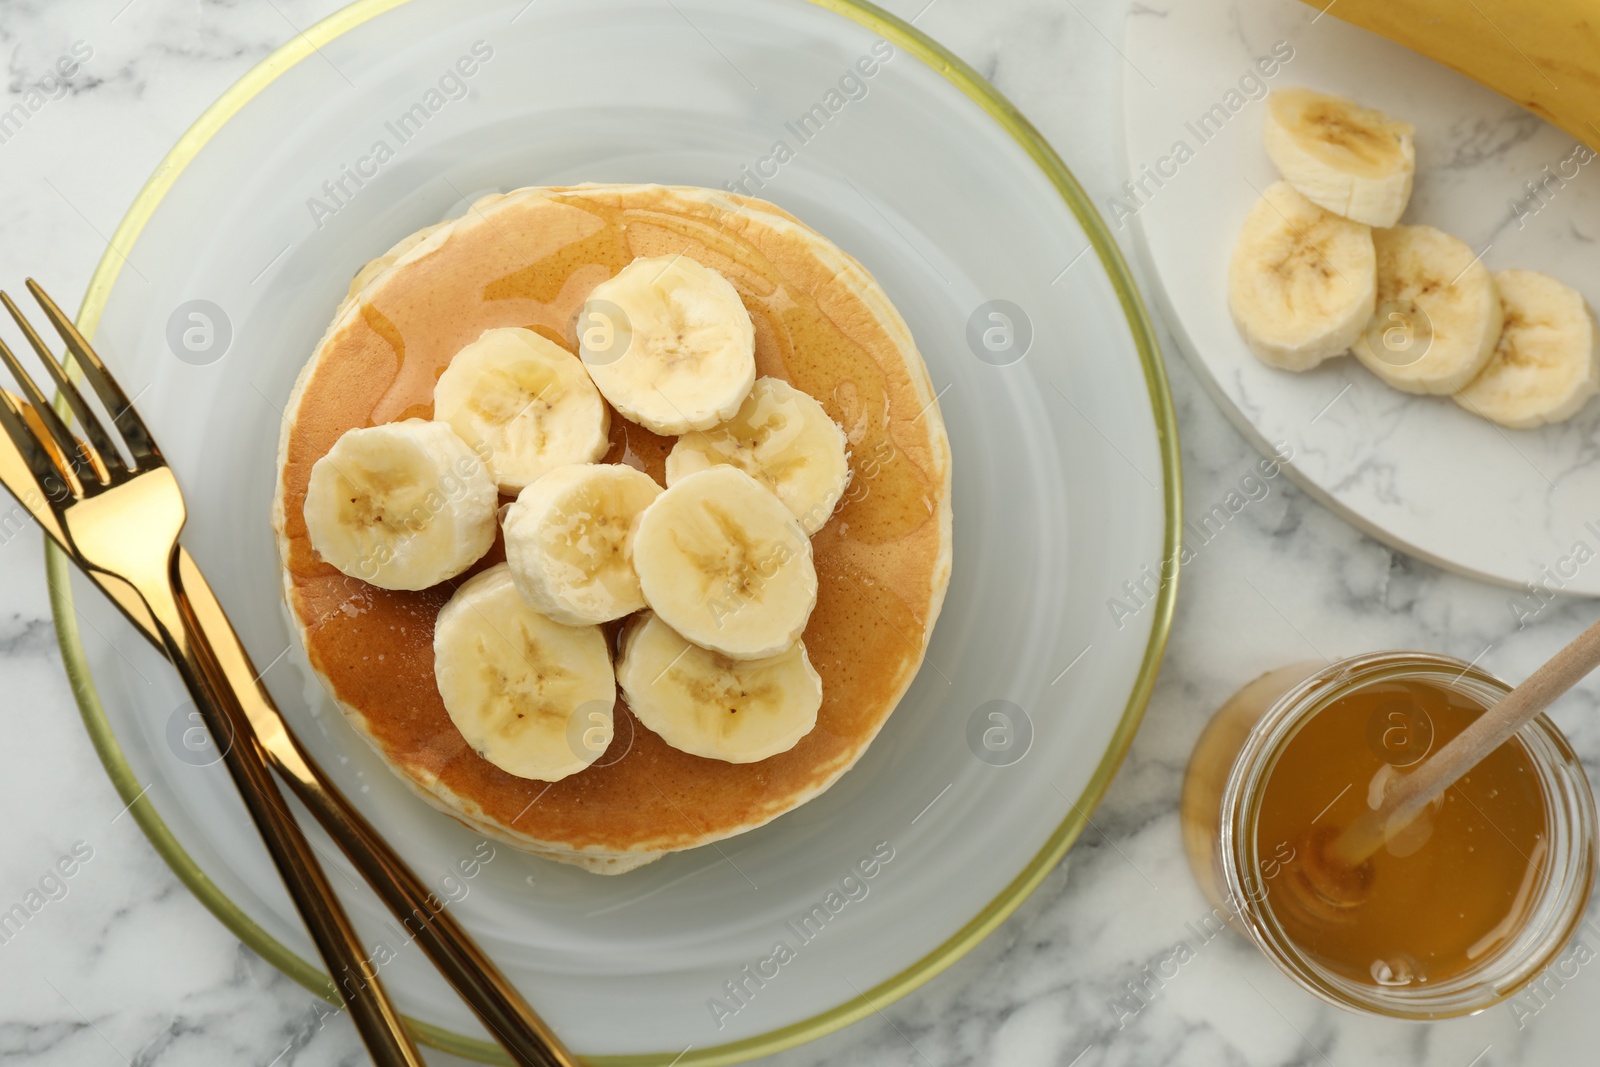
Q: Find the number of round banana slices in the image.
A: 12